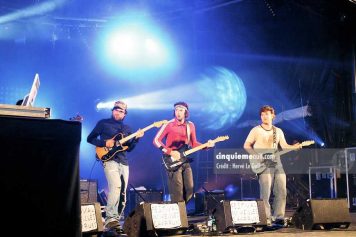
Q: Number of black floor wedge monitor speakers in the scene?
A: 4